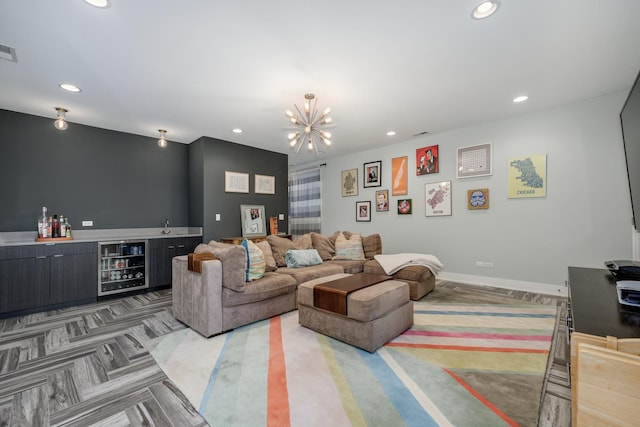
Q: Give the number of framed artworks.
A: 14